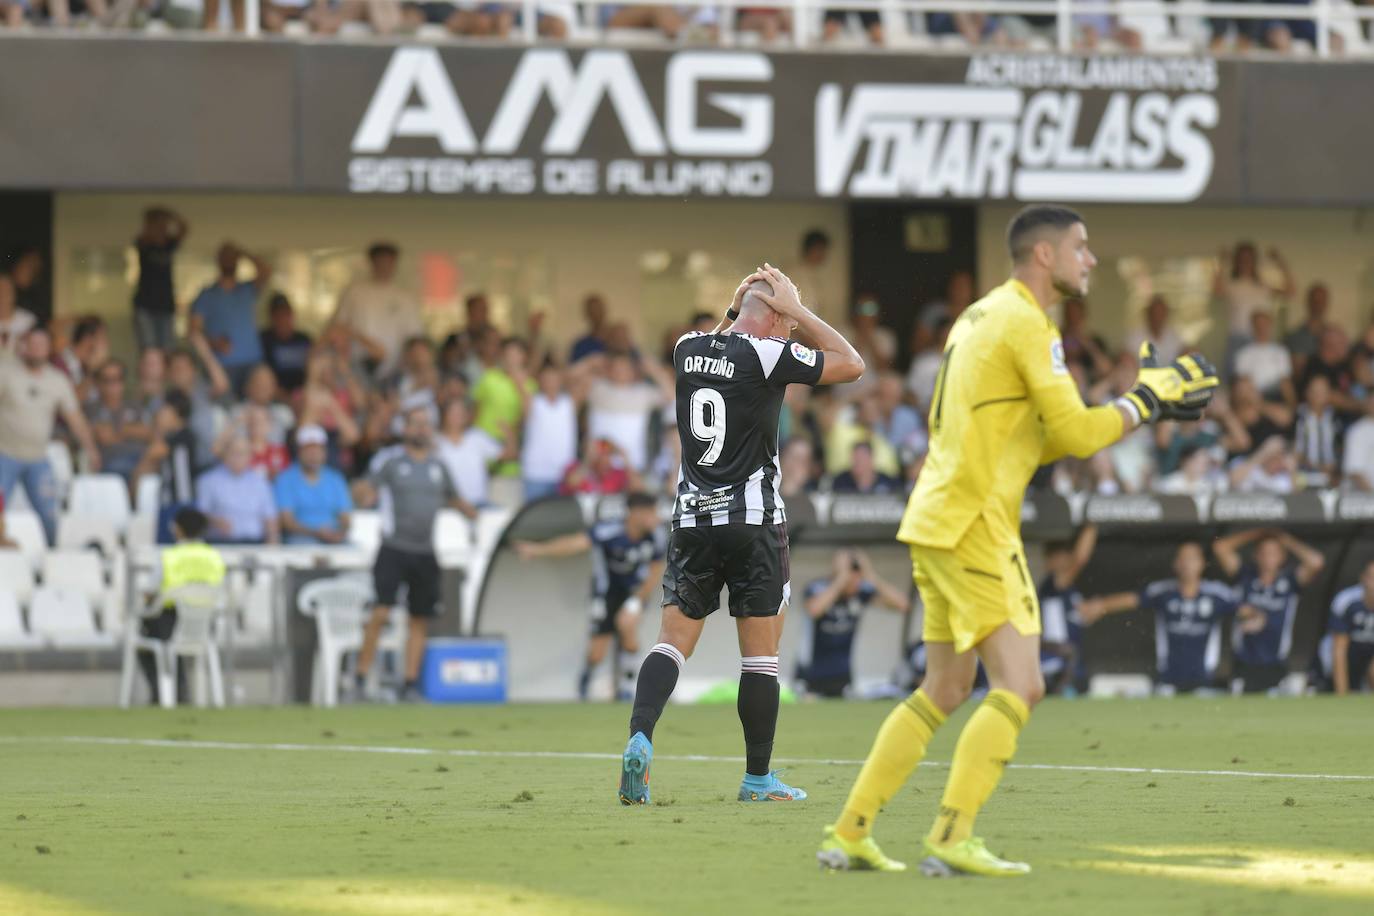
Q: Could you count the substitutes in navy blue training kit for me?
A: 6